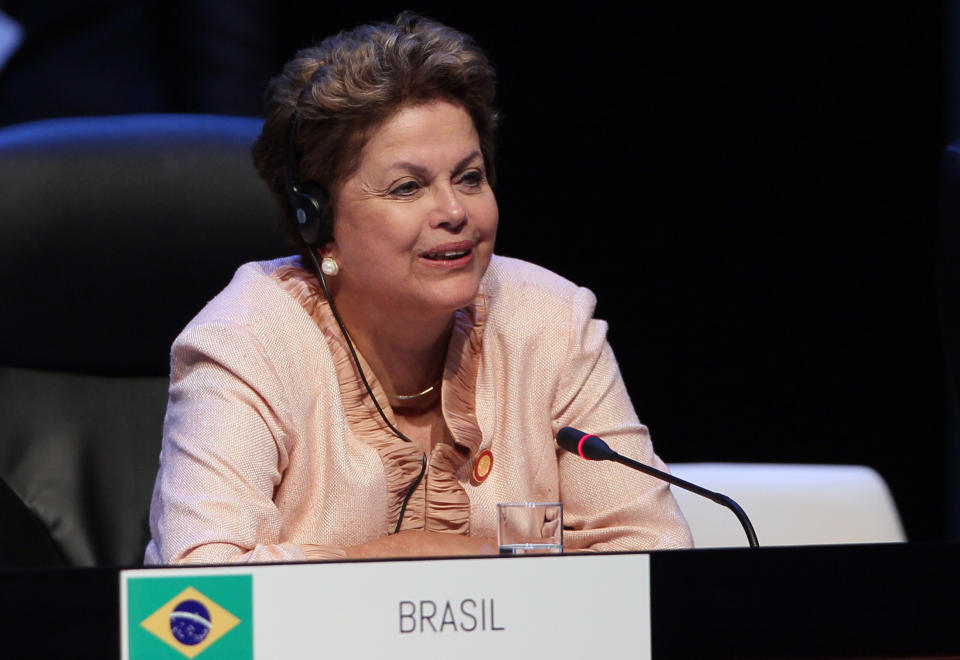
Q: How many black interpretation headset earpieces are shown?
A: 1